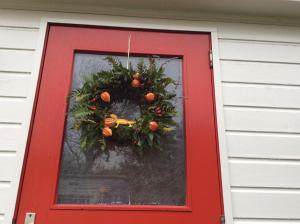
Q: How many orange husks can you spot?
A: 6